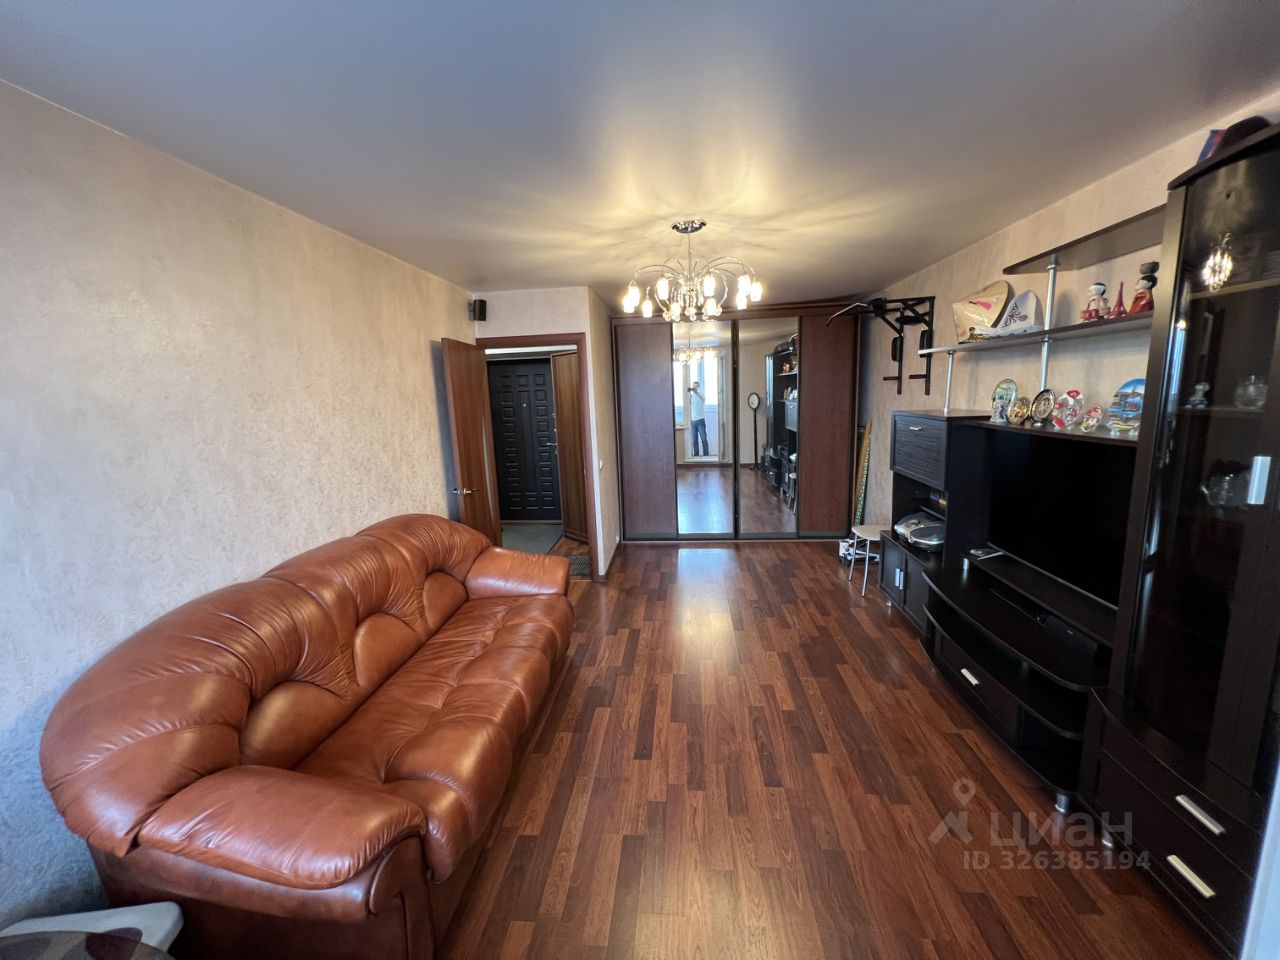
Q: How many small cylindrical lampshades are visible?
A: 10